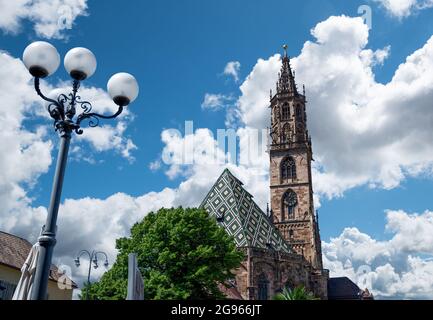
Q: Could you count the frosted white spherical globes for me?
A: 3